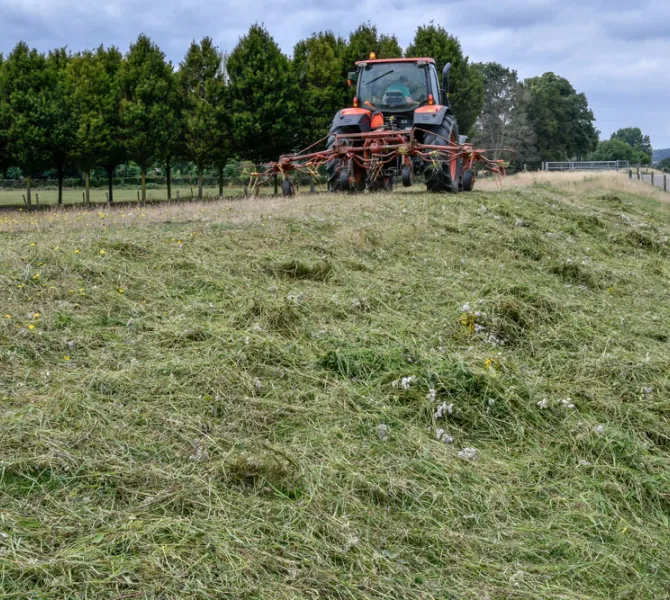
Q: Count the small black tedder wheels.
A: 4